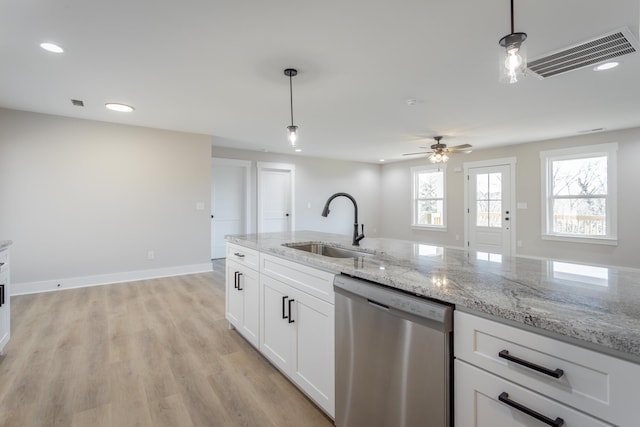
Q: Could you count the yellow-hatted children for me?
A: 0